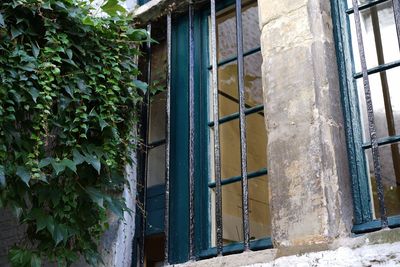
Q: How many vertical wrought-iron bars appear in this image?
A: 7